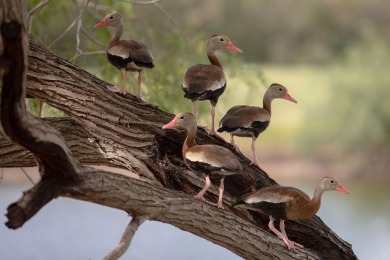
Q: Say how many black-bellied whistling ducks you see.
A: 5